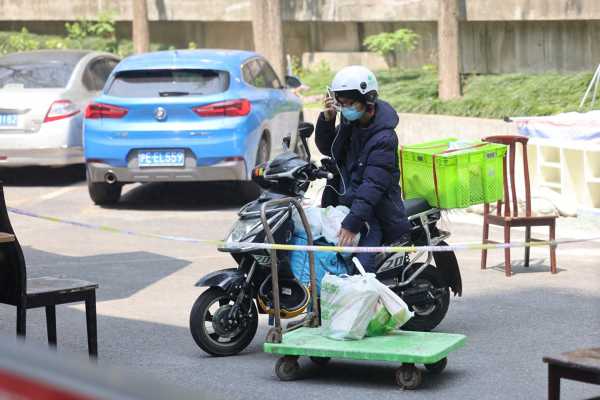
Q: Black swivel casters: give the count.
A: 4